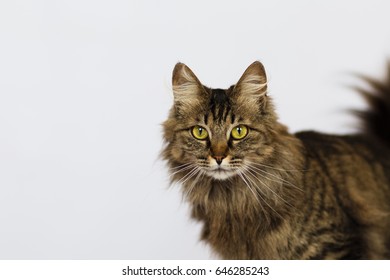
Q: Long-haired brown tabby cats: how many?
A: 1